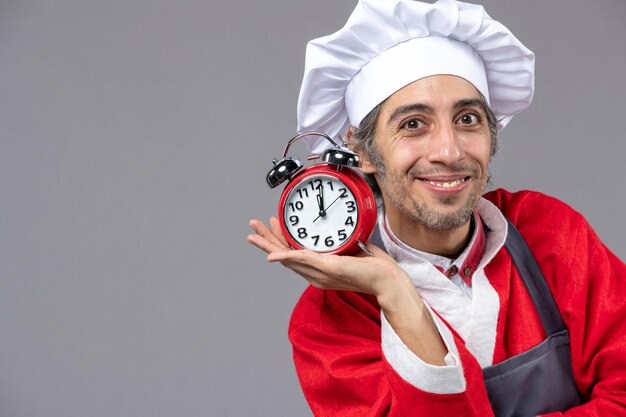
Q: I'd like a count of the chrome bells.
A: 2